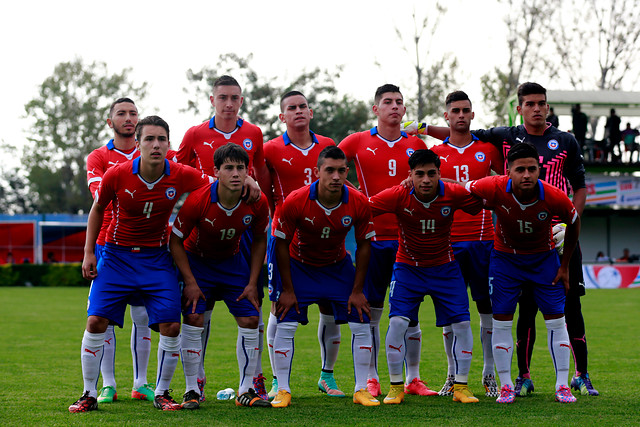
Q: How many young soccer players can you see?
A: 11